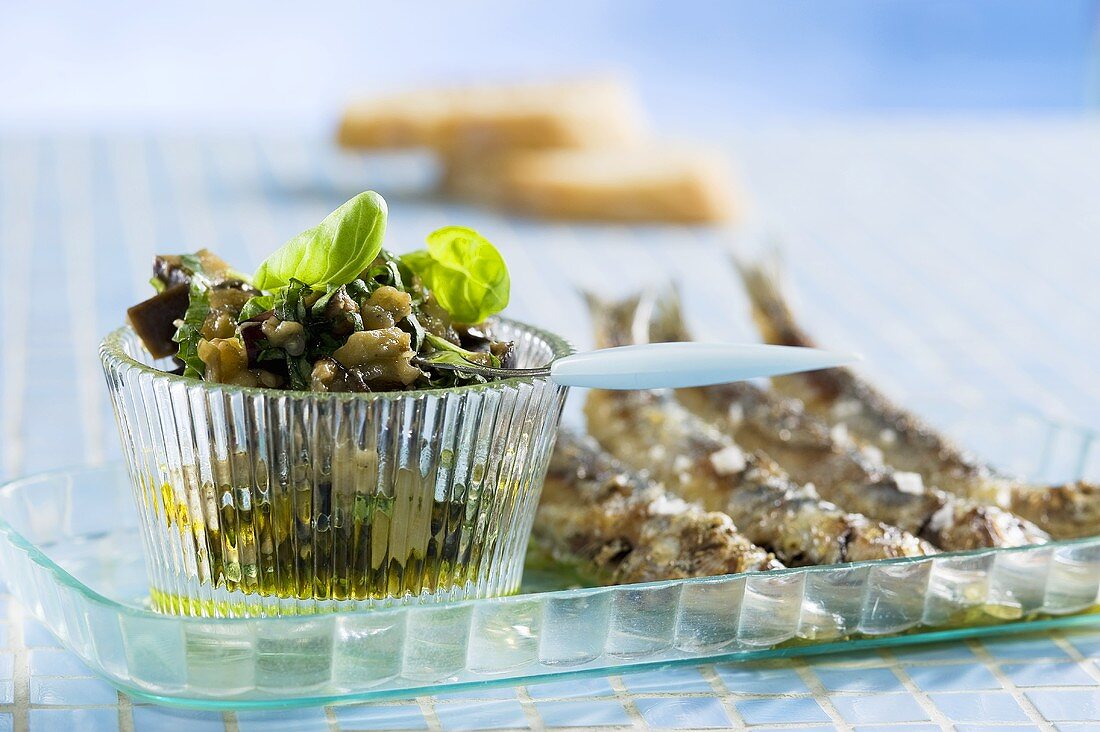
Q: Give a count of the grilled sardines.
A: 4